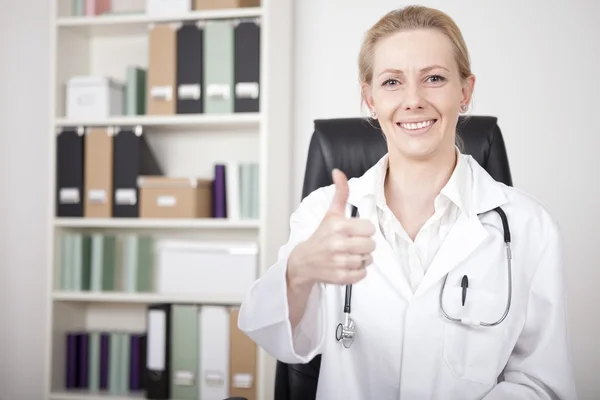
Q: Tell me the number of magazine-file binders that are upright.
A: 11